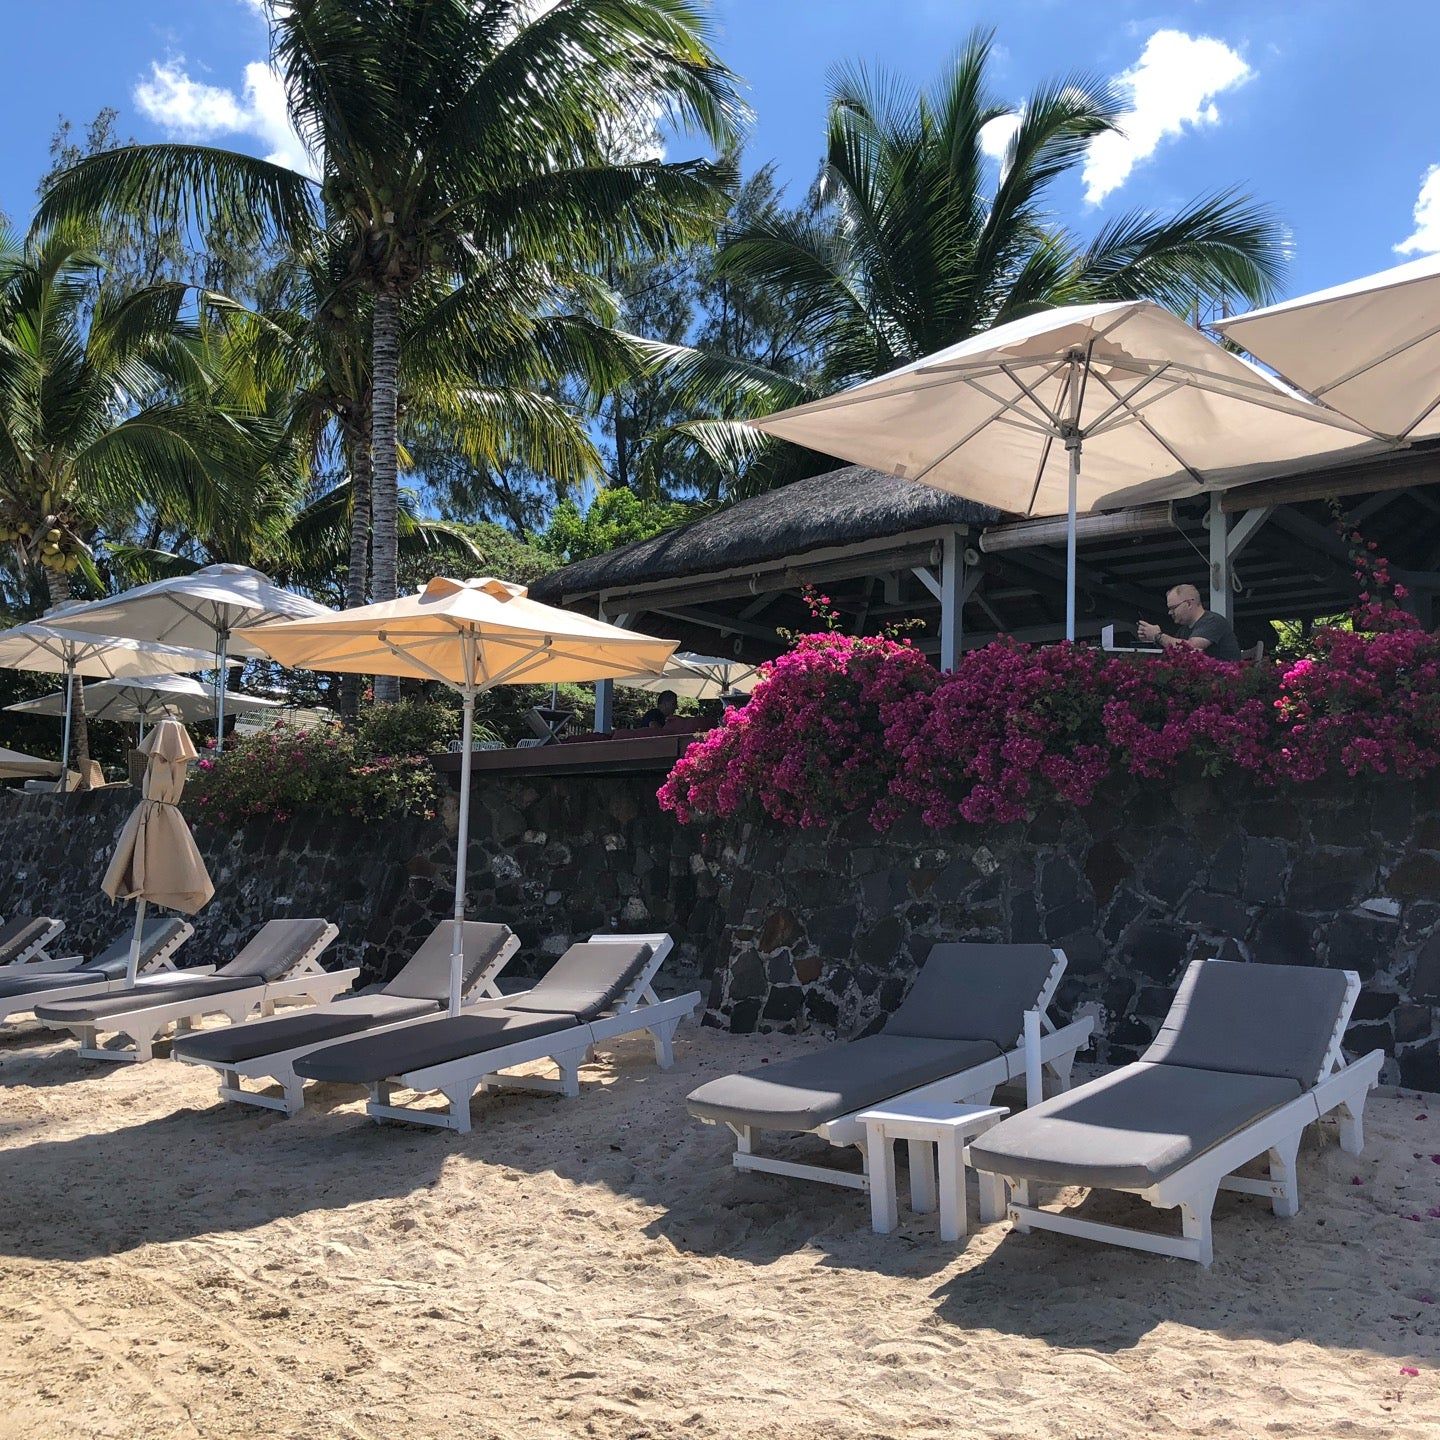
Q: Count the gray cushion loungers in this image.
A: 7